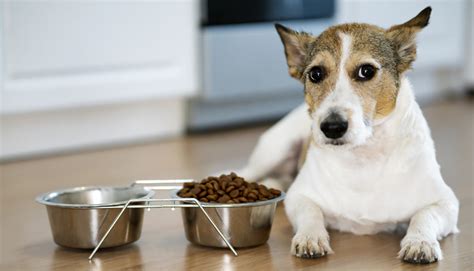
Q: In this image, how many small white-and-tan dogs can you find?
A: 1